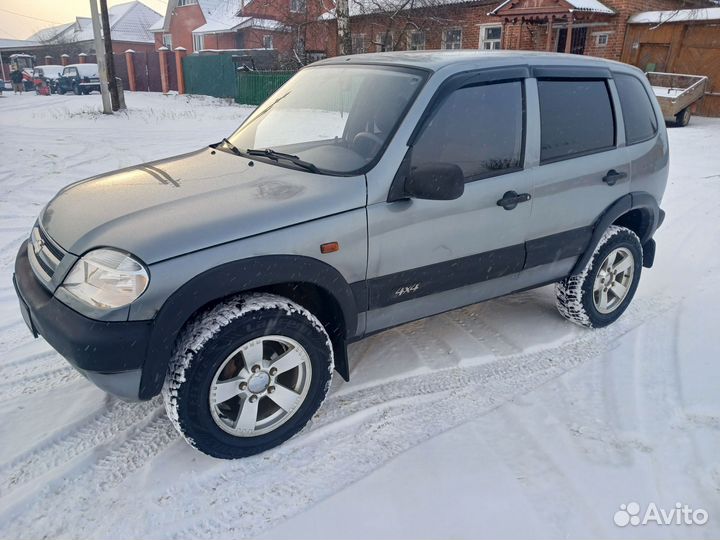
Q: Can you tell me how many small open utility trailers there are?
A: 1